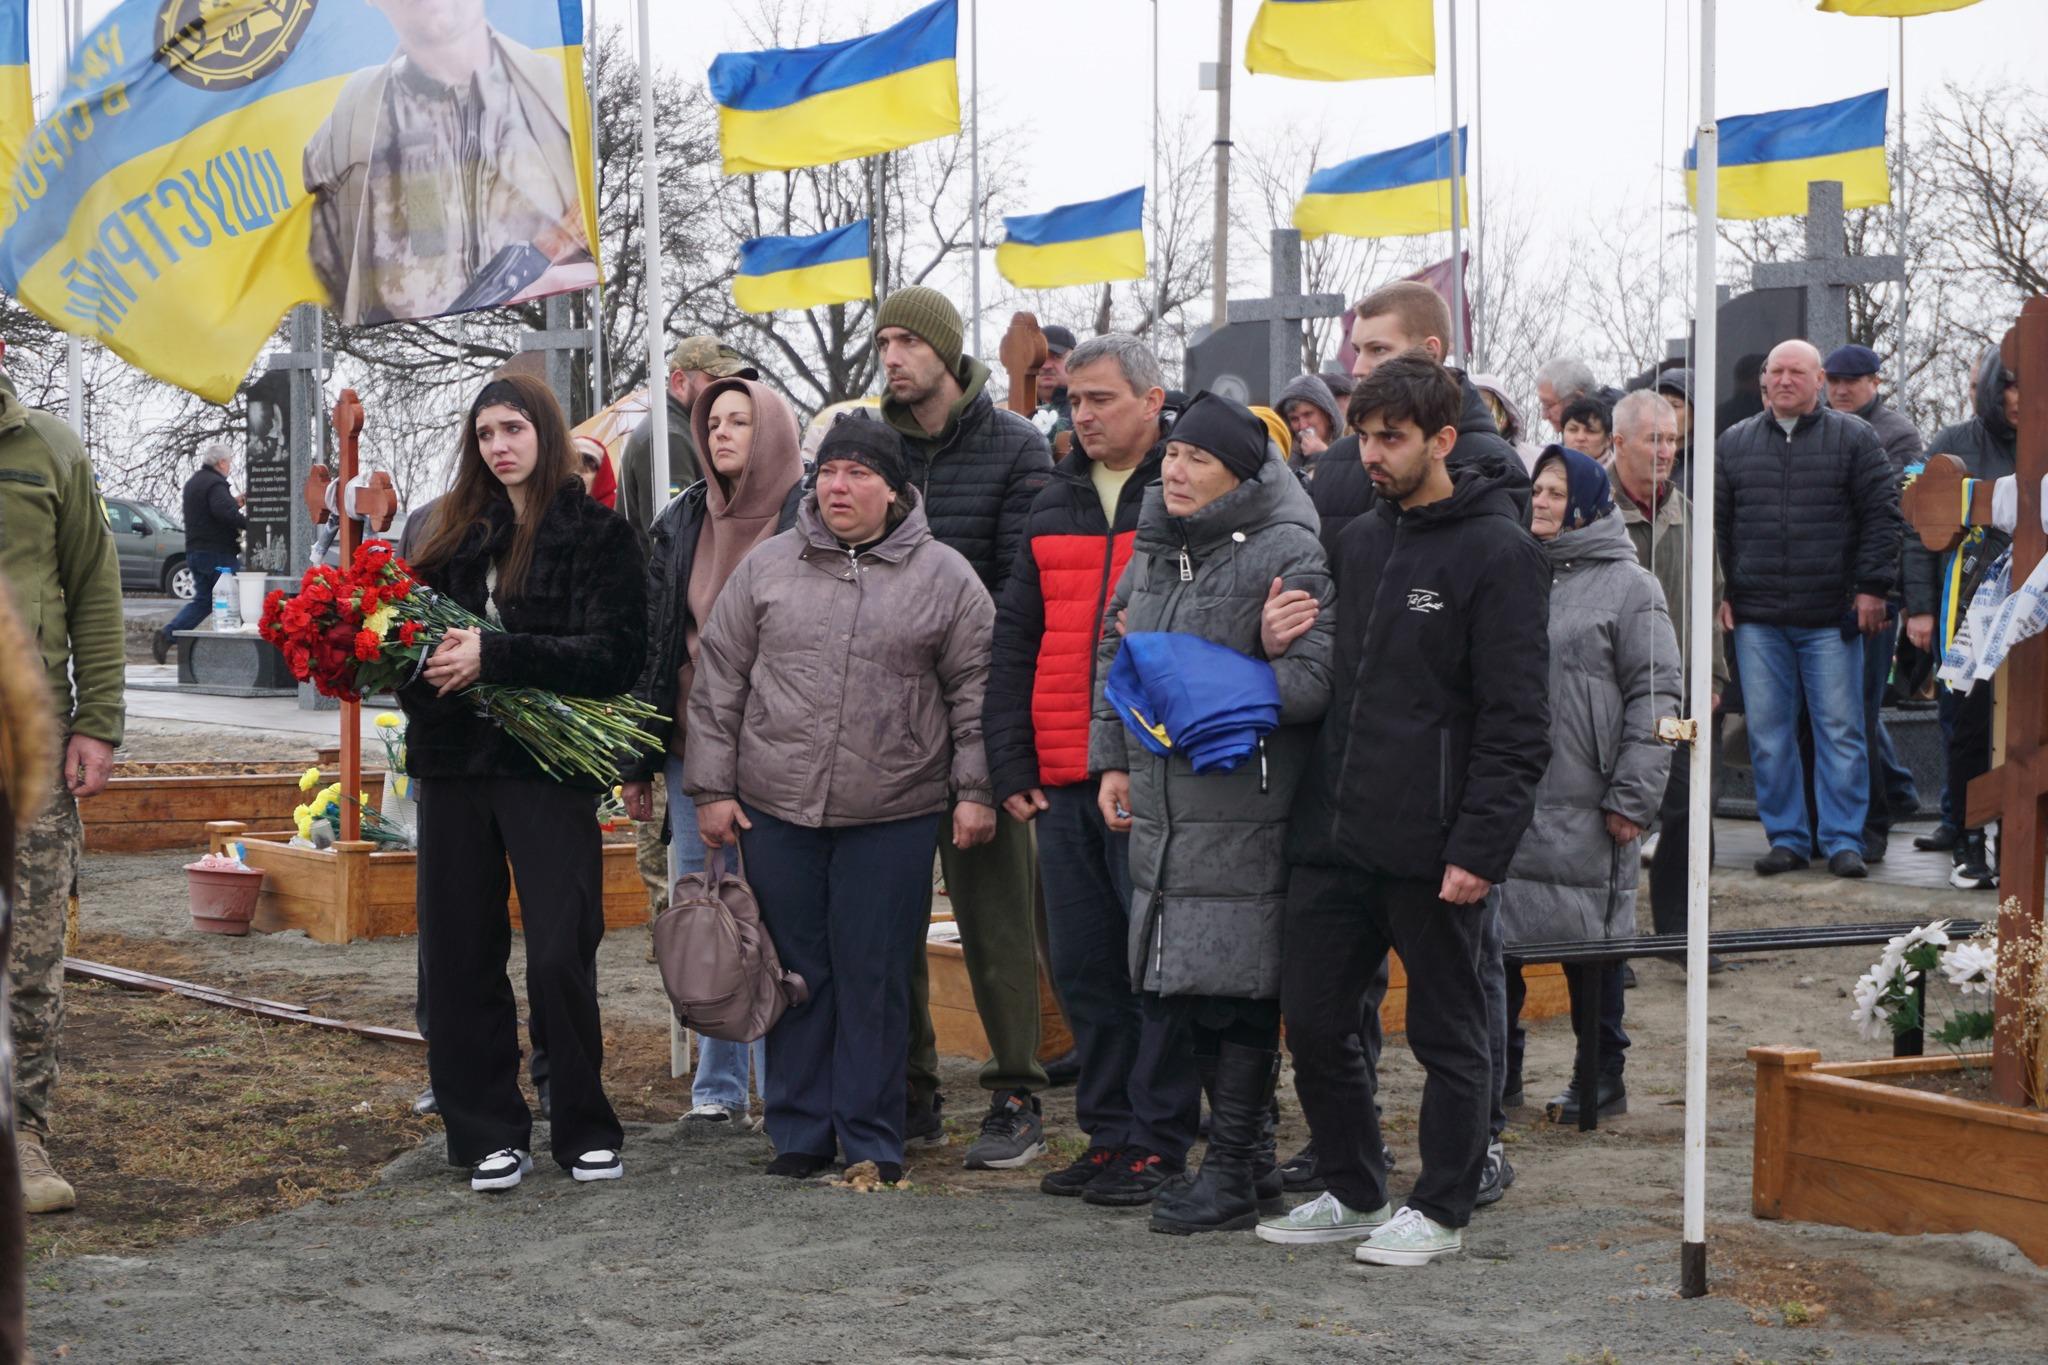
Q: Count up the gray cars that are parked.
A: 1